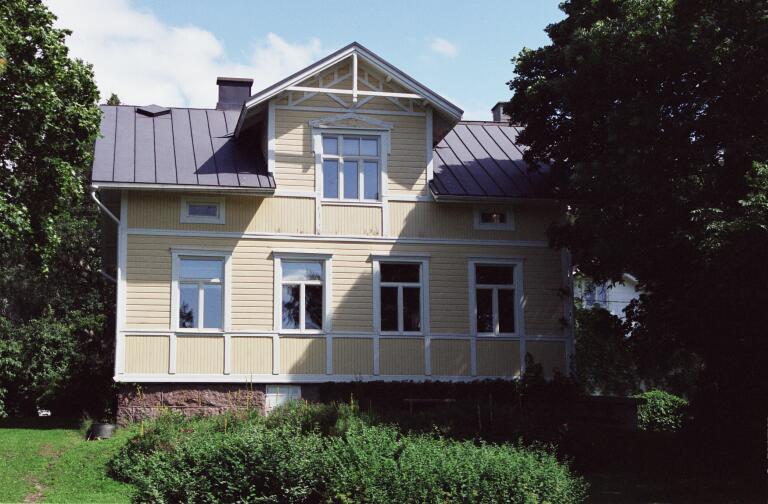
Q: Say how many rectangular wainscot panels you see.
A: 9